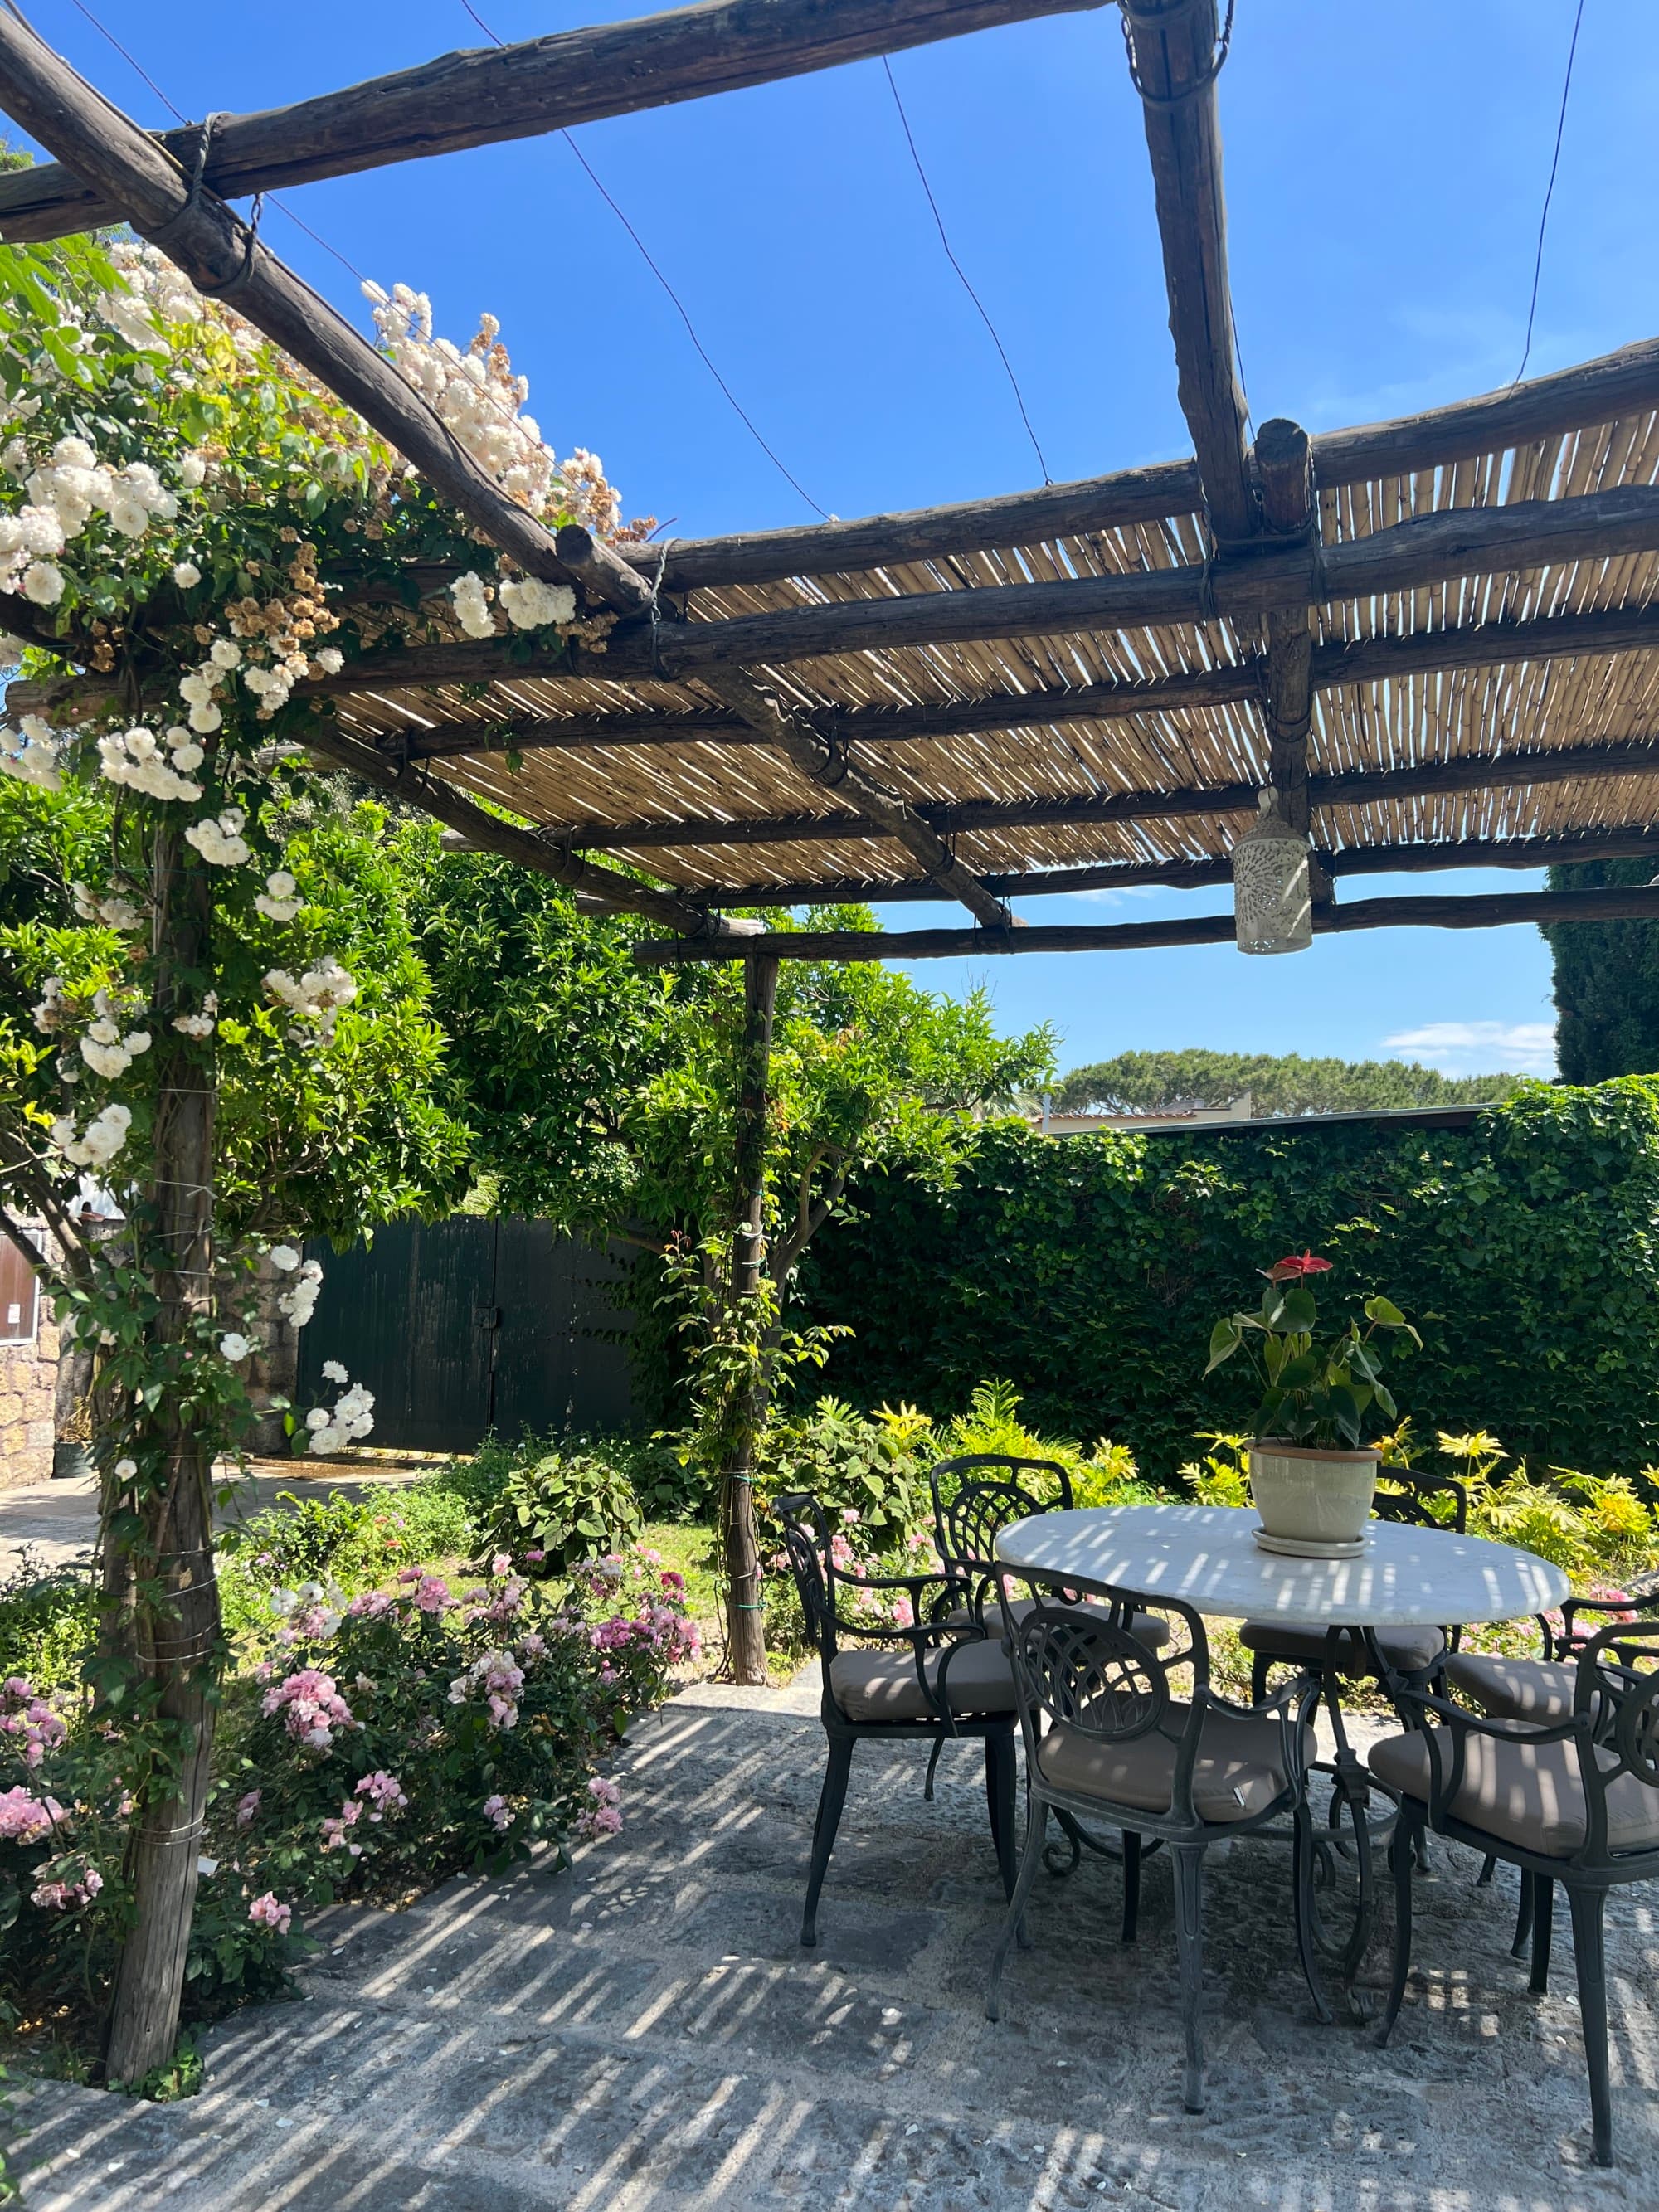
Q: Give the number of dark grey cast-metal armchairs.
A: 6